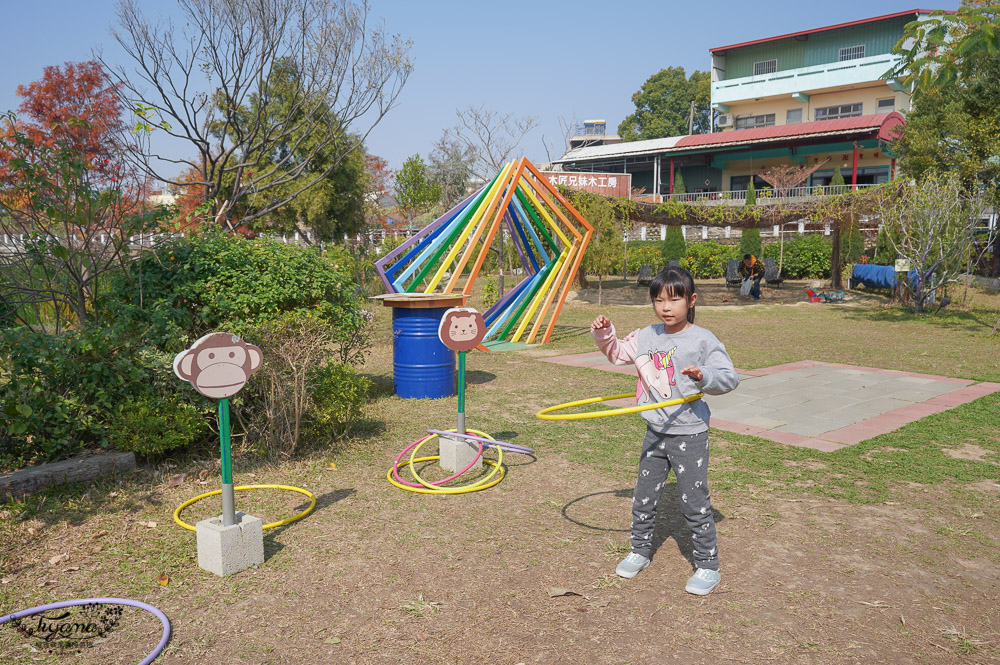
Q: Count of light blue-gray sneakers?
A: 2